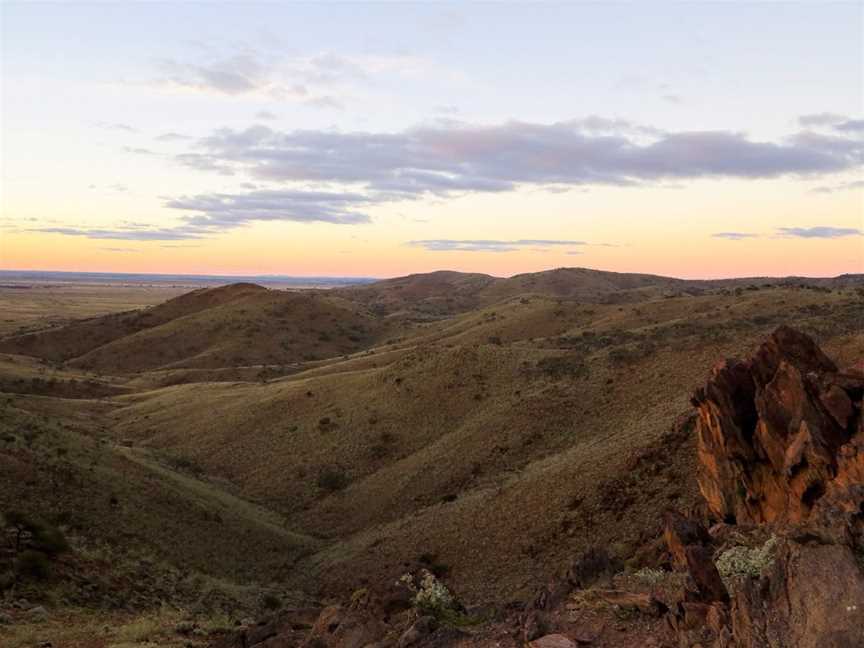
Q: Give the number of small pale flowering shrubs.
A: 3